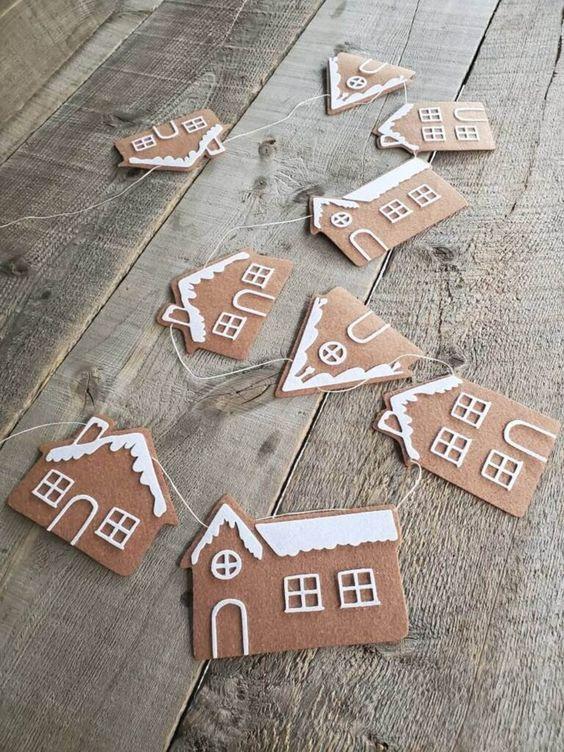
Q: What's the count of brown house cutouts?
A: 9